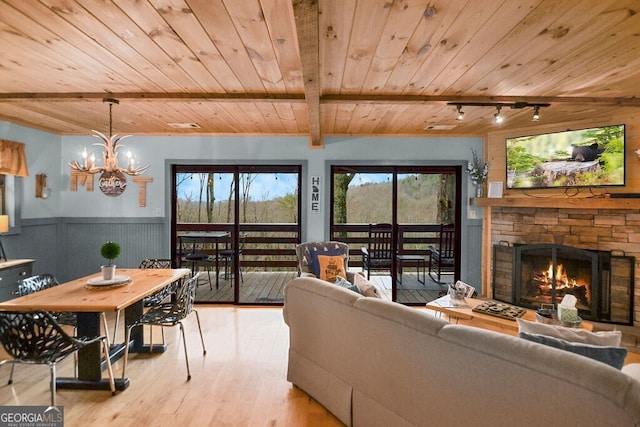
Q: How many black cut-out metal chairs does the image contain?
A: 4